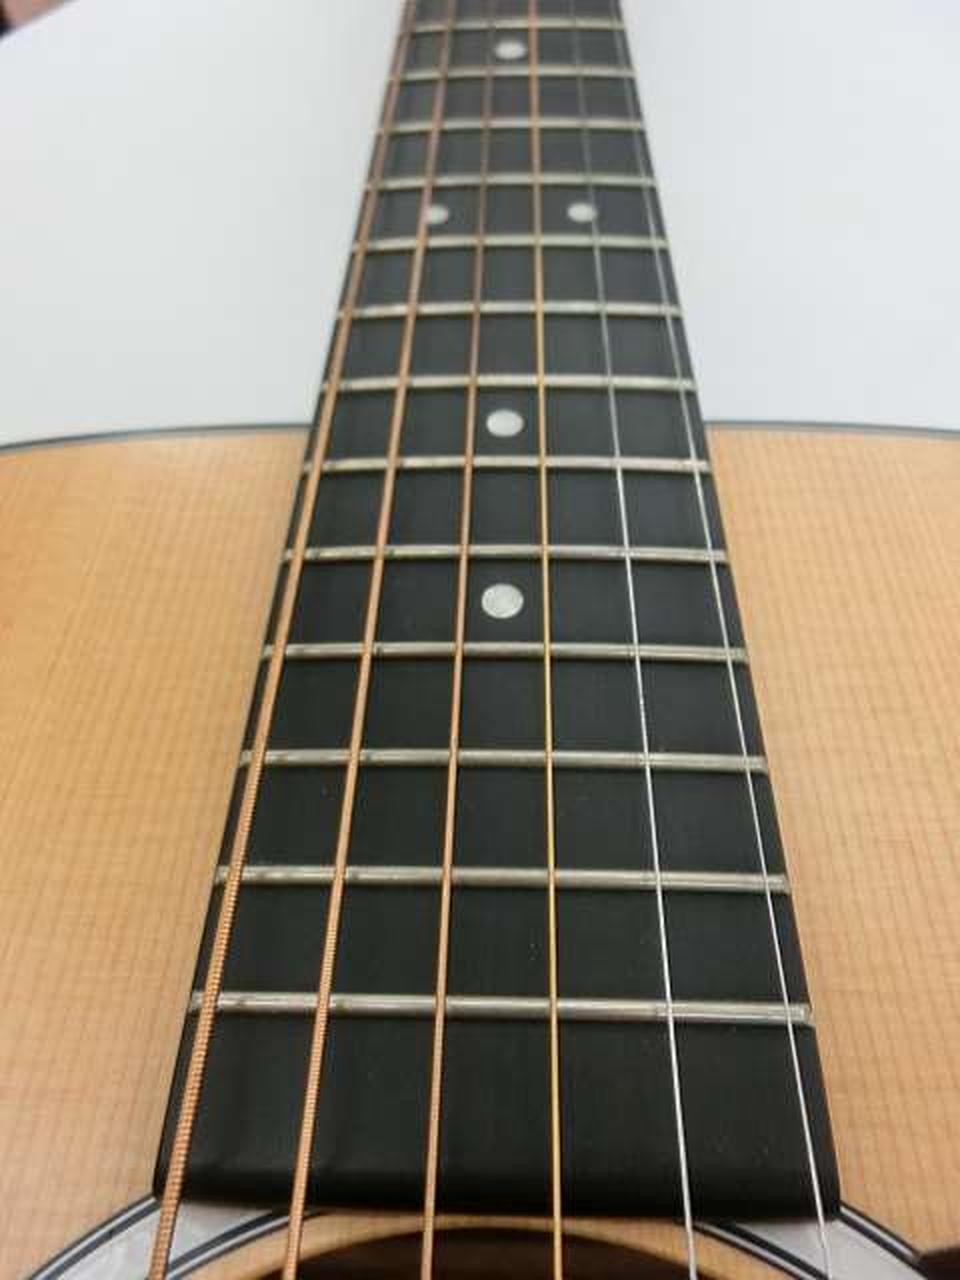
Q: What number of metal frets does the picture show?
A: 13